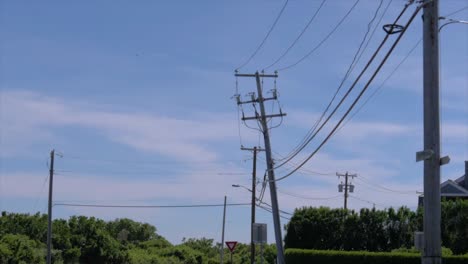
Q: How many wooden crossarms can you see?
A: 5